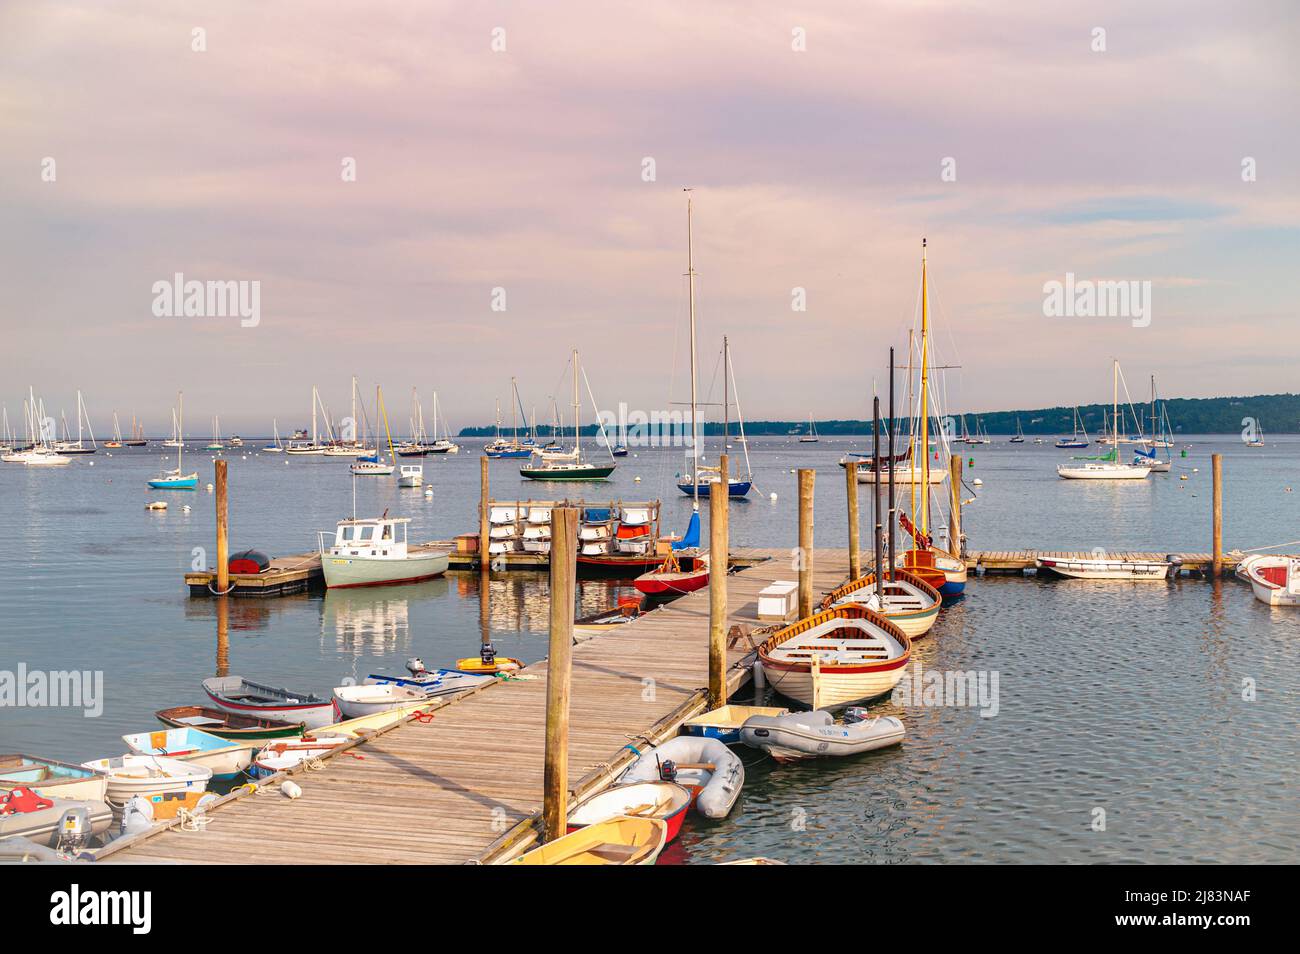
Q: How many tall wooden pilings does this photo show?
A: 9